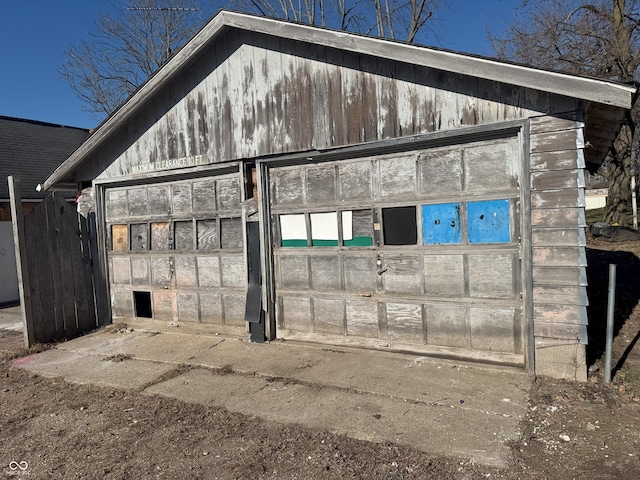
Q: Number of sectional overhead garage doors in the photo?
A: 2